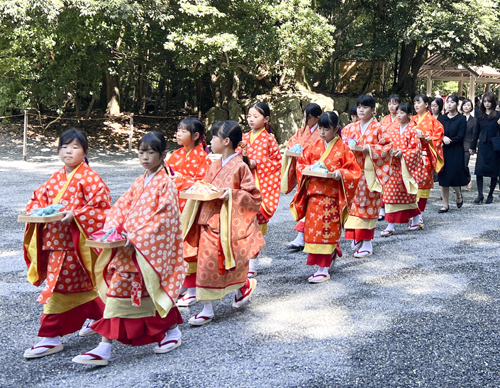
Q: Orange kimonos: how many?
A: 11